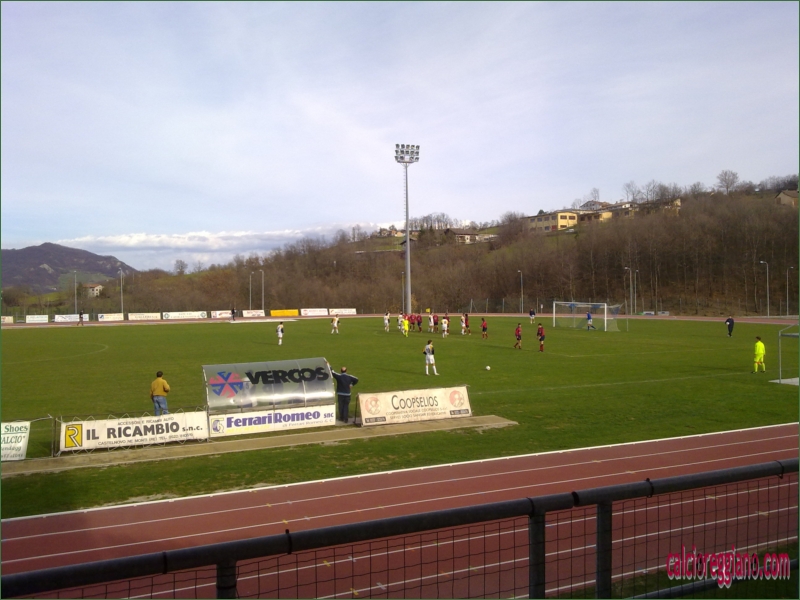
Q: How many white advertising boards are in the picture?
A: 14